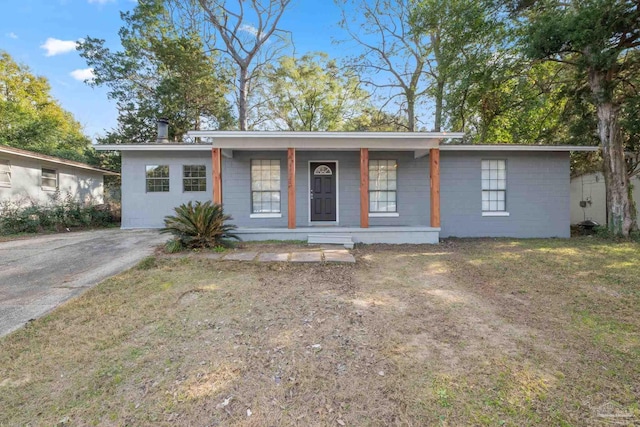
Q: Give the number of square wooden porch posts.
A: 4